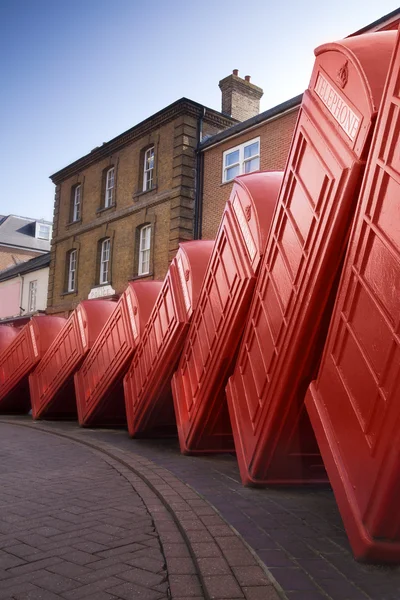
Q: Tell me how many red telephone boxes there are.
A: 8